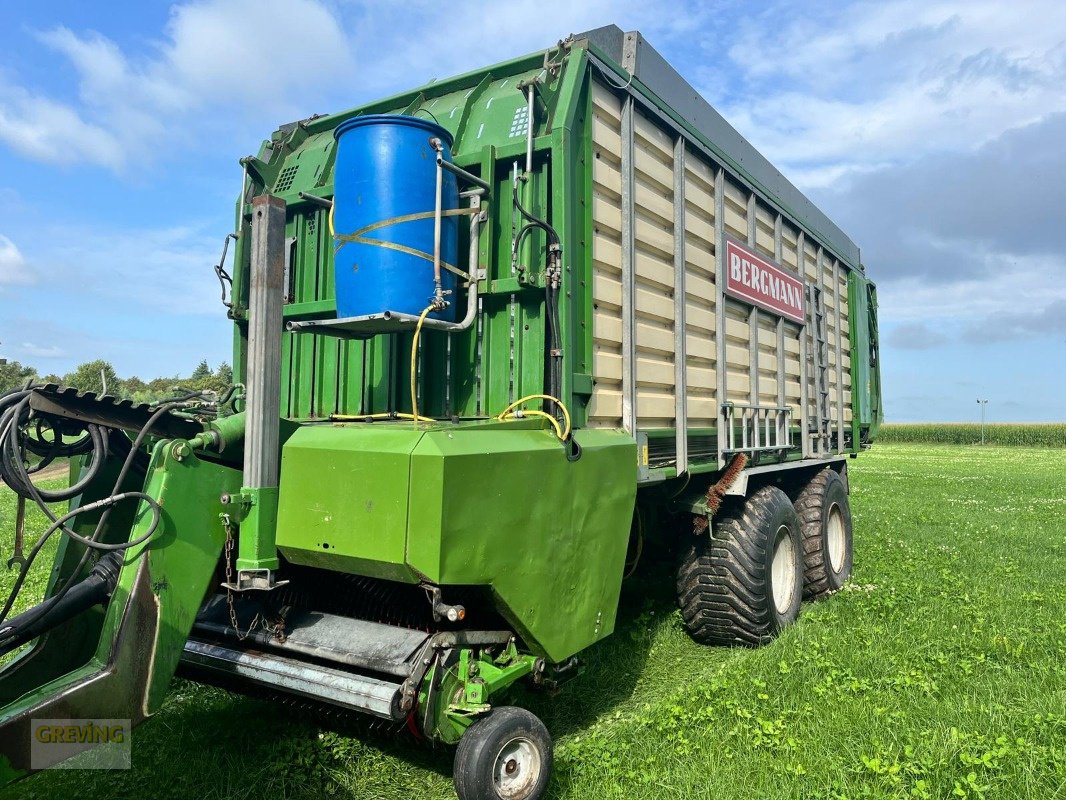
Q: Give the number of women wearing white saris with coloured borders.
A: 0